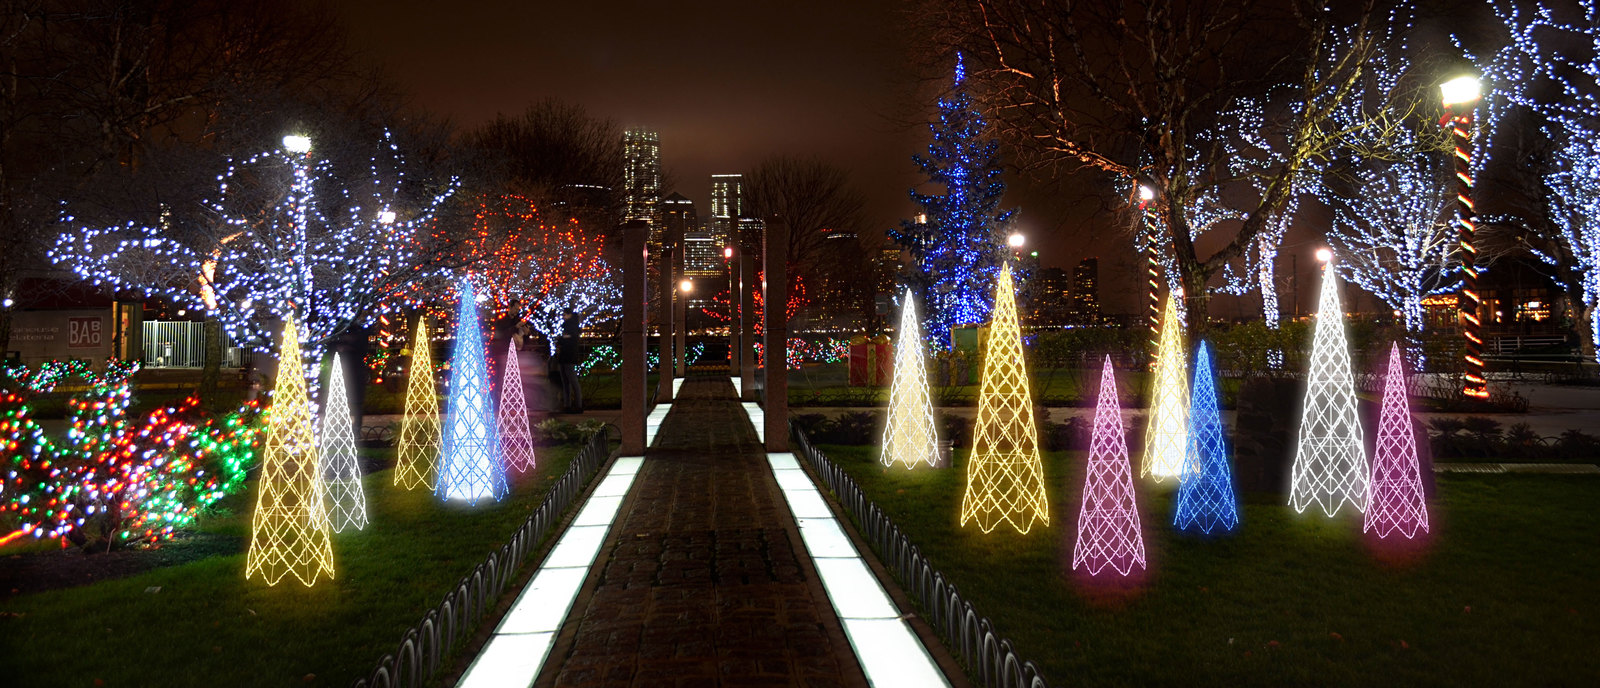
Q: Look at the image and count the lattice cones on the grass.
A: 12